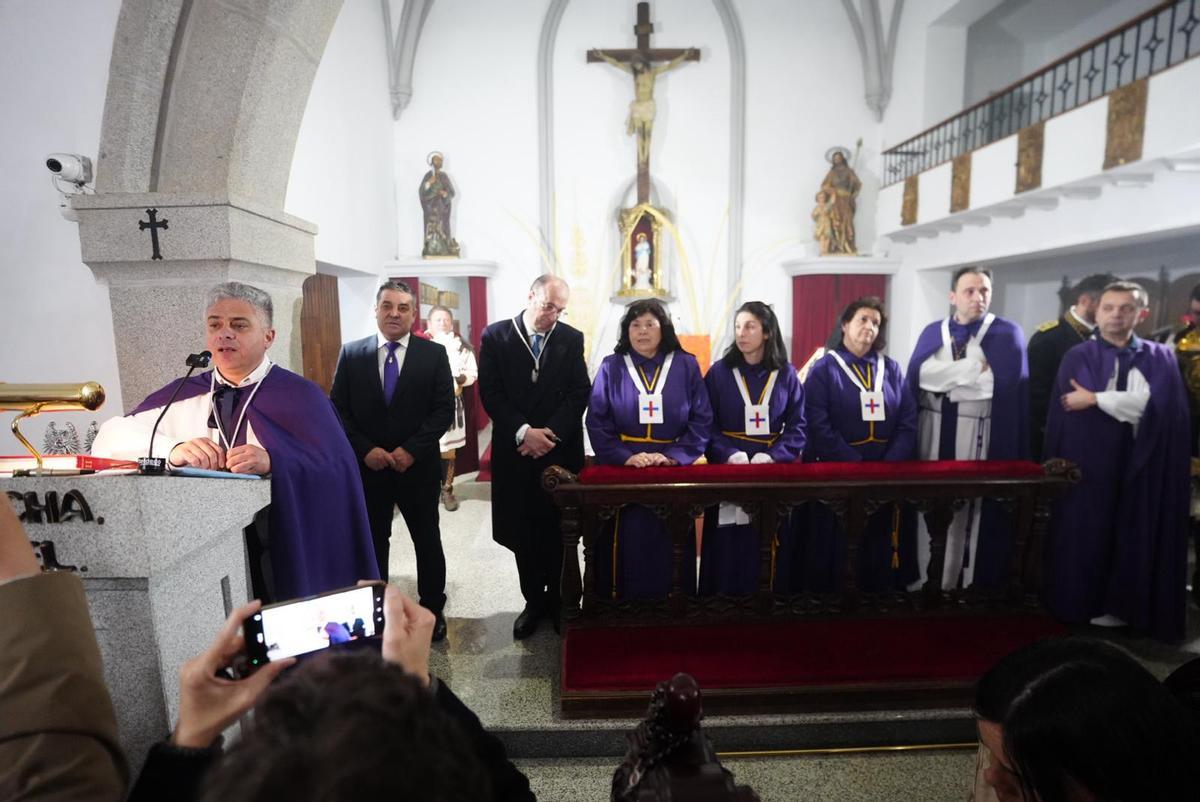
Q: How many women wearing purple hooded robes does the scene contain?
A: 3